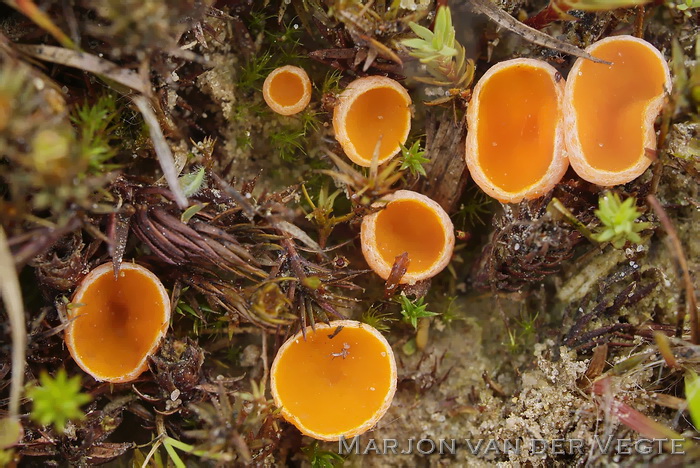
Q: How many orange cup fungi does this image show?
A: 7